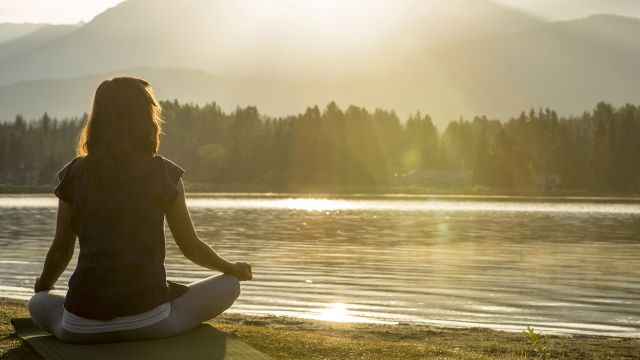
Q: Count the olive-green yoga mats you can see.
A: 1